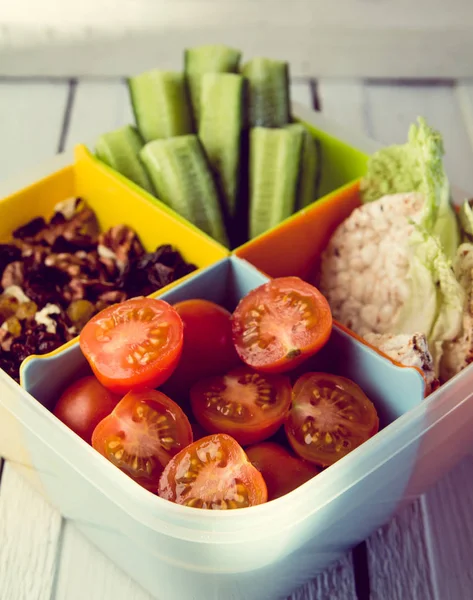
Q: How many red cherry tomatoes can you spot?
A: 9